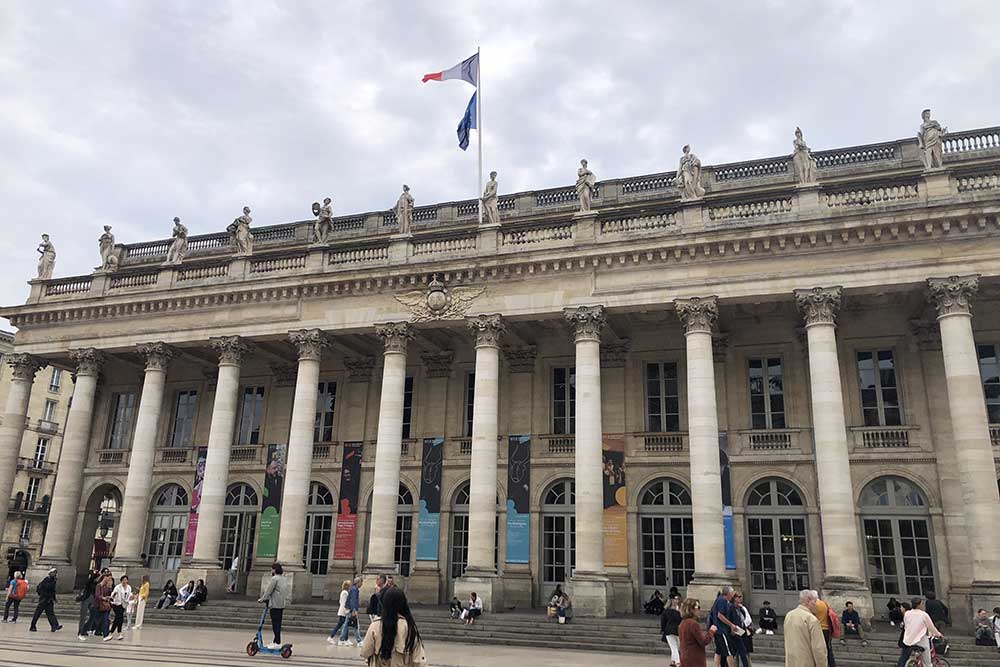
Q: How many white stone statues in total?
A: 11